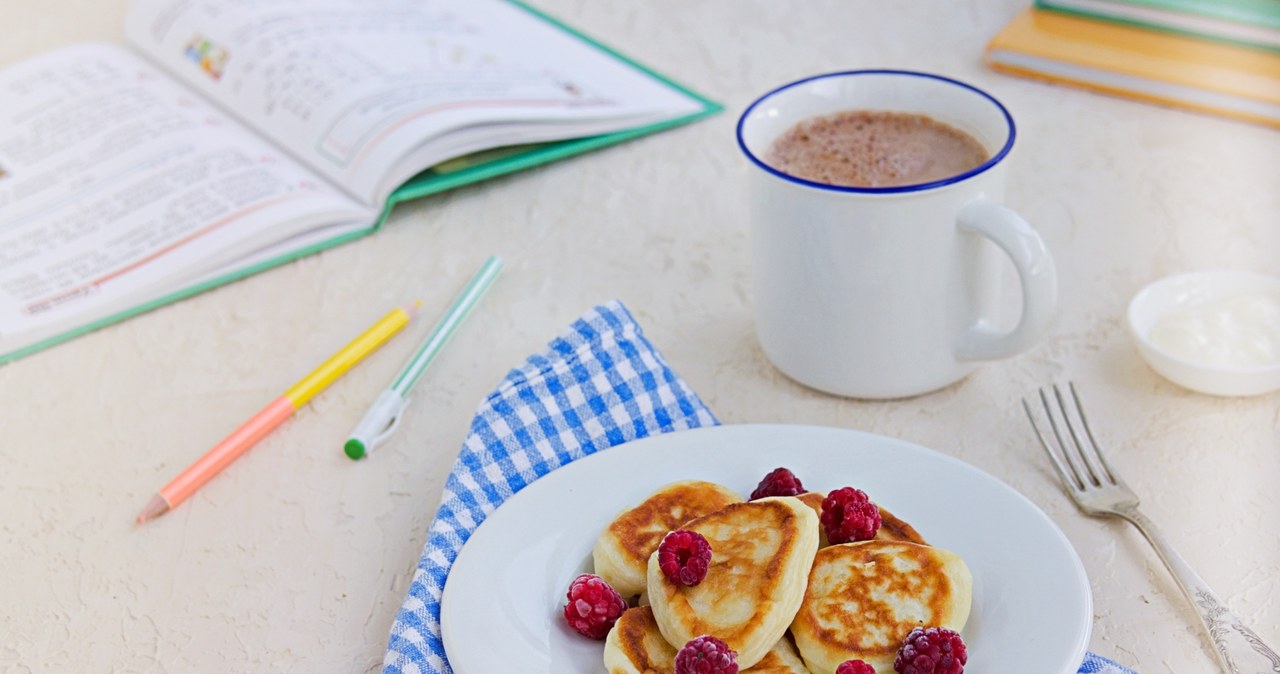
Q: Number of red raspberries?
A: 7